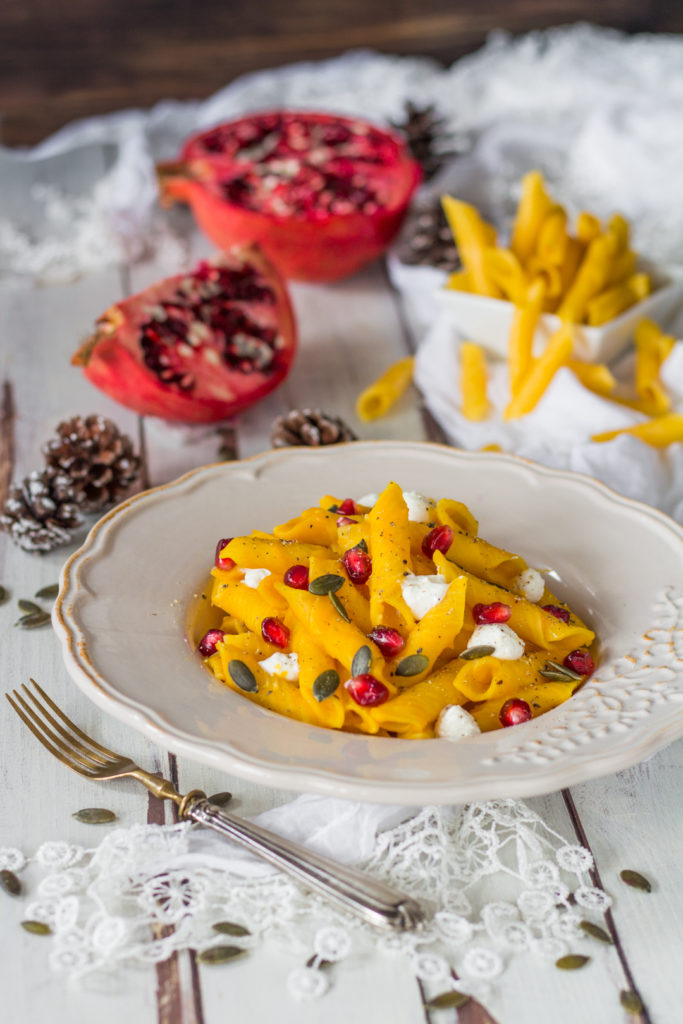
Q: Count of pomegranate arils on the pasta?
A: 14